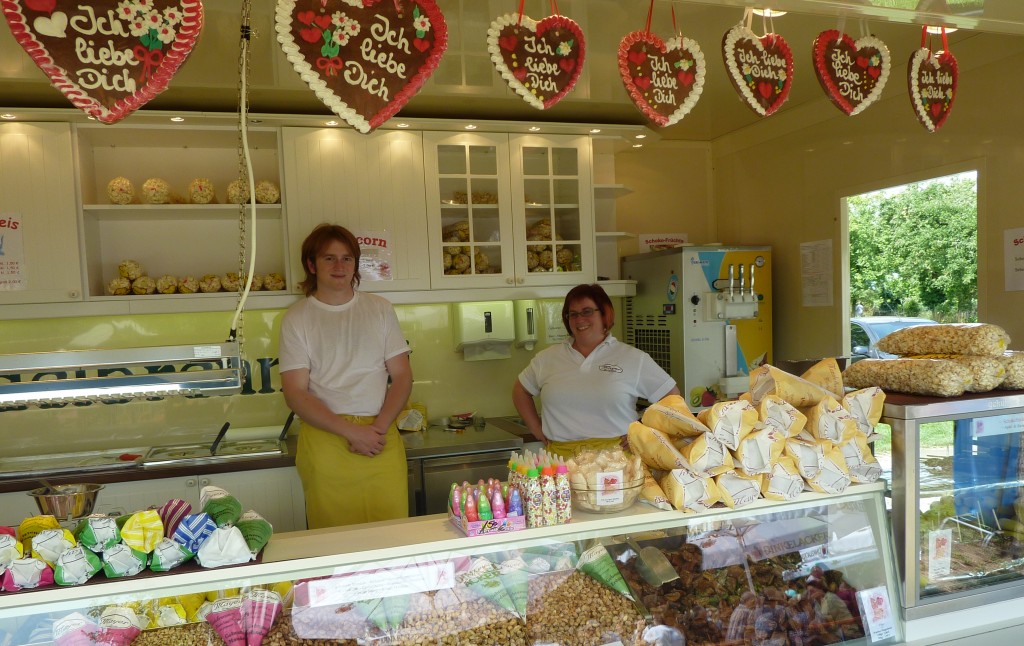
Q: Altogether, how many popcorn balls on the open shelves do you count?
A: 14